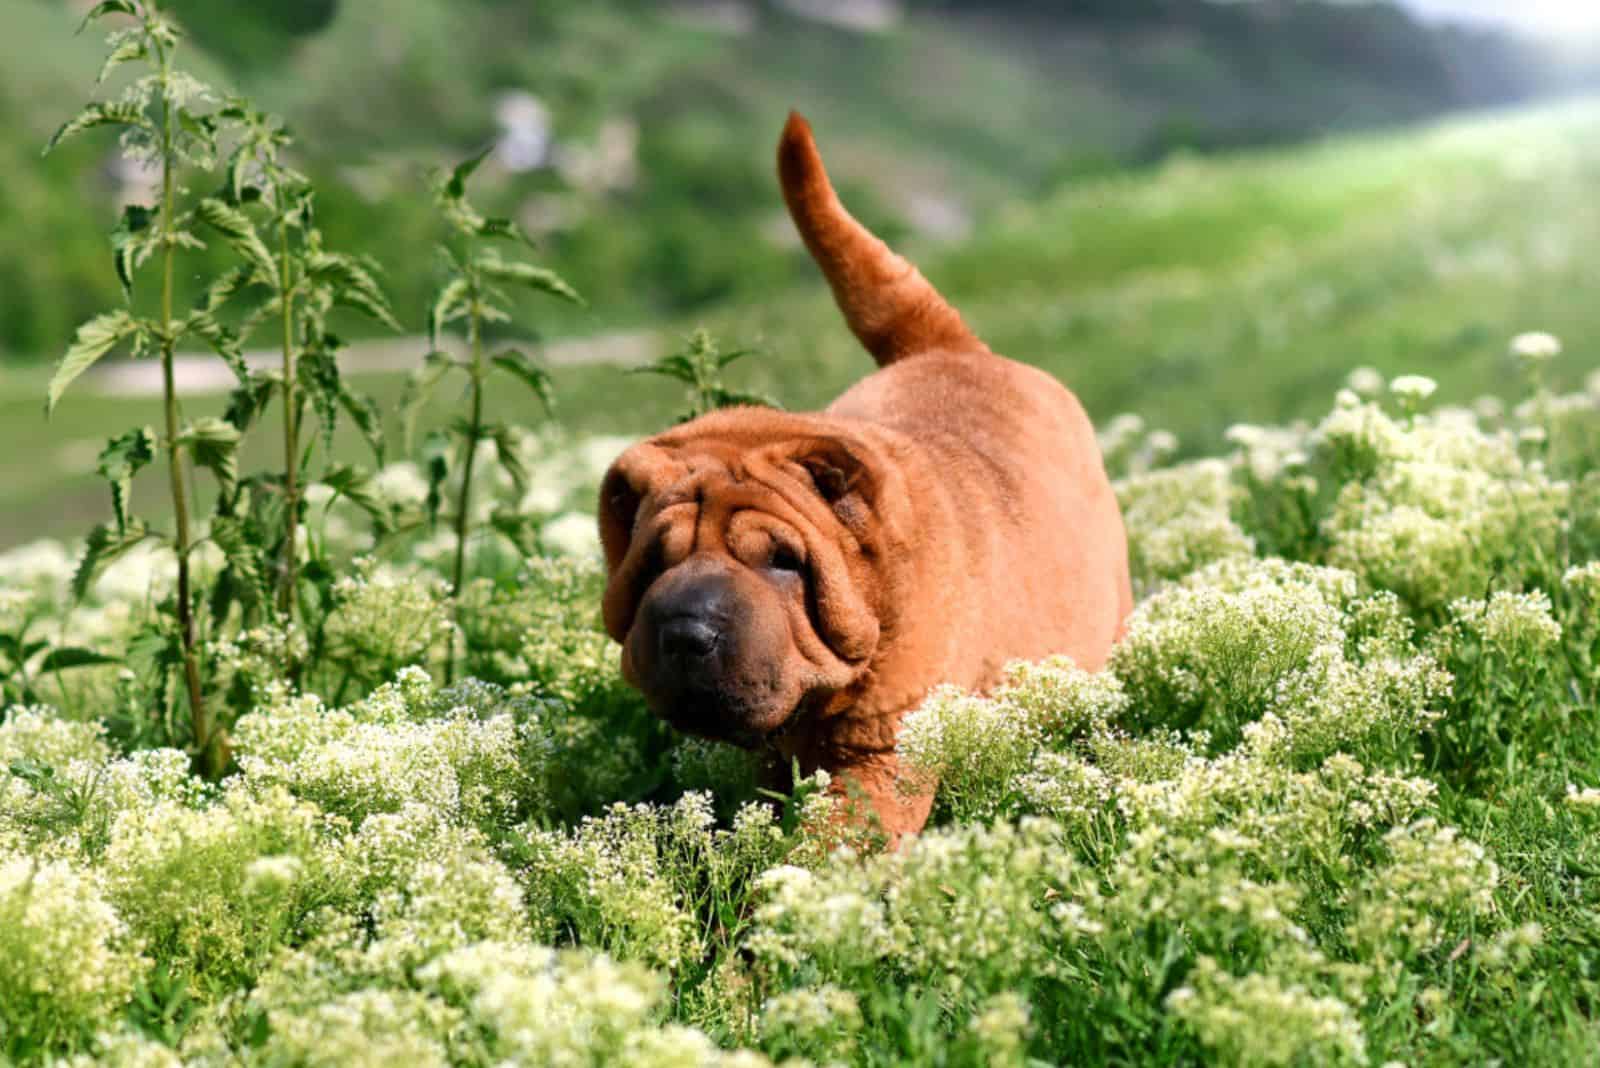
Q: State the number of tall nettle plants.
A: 3